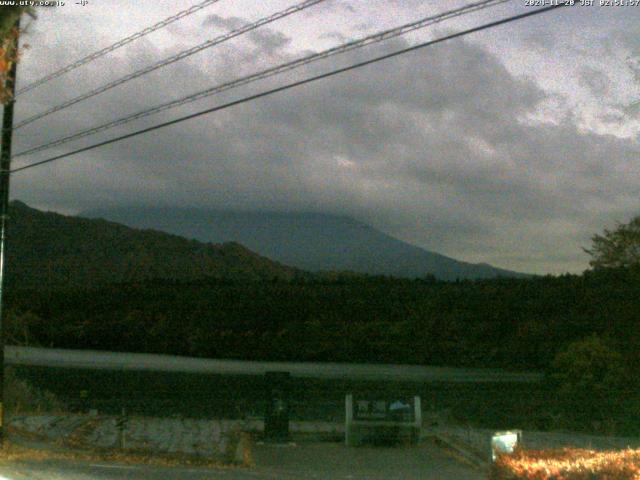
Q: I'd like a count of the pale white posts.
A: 2